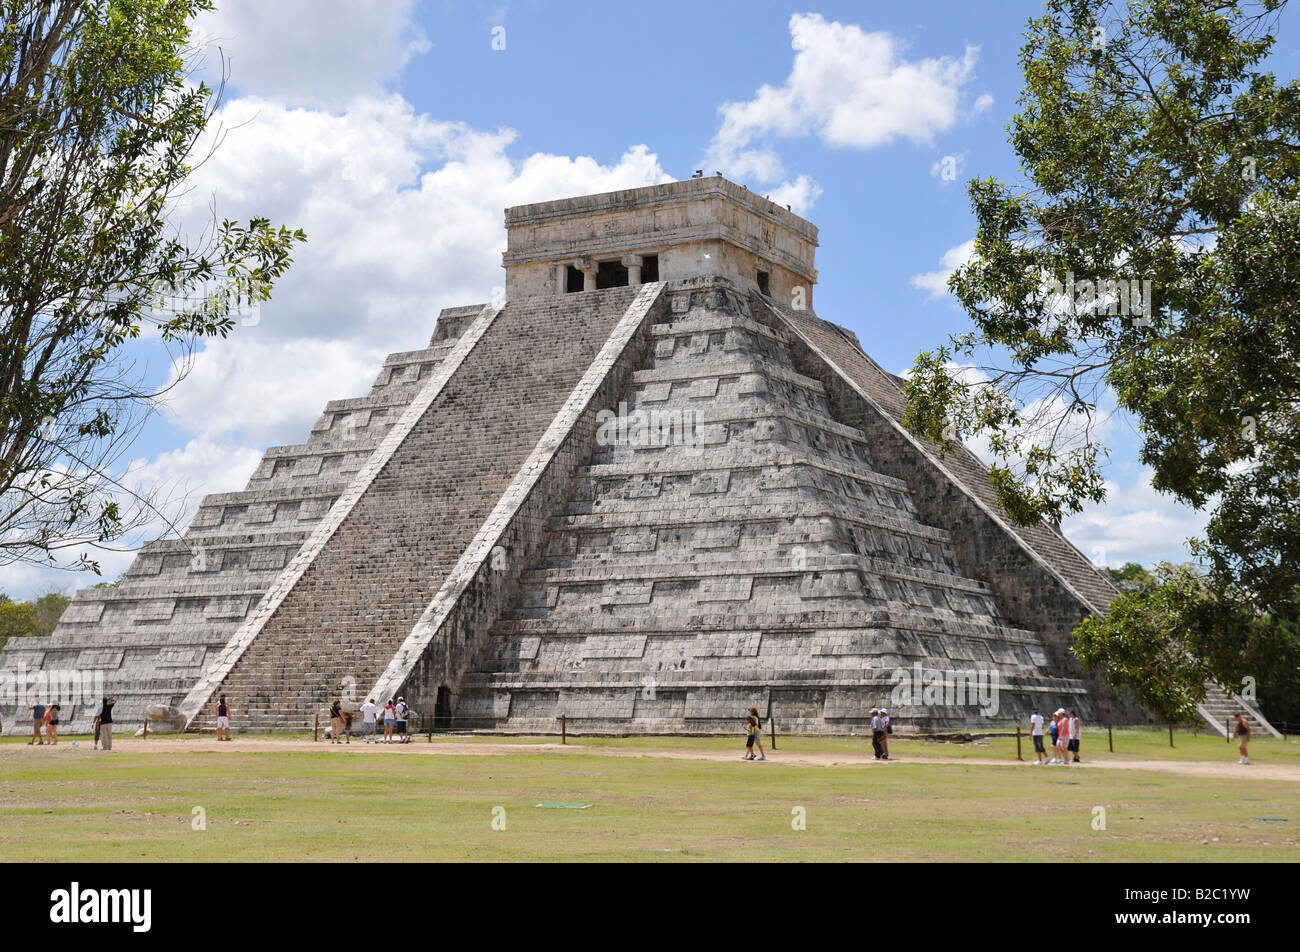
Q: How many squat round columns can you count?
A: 2